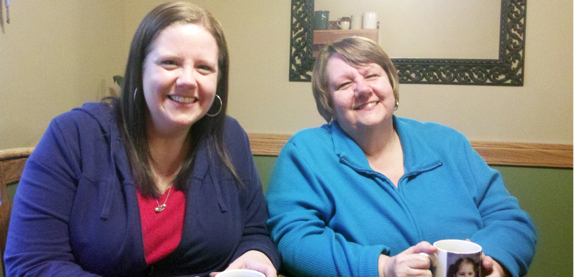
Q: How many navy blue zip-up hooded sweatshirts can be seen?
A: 1